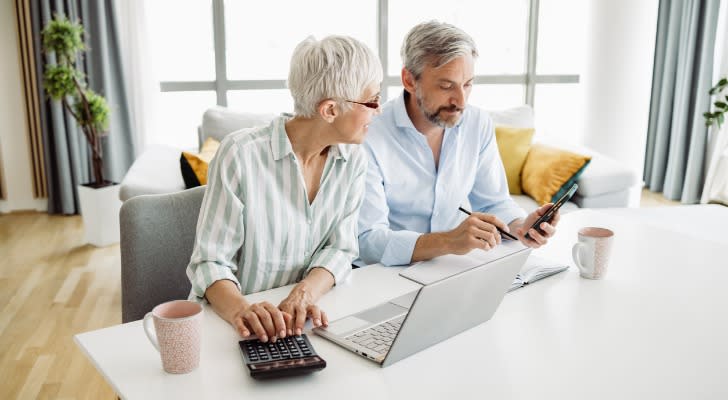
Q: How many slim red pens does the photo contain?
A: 0